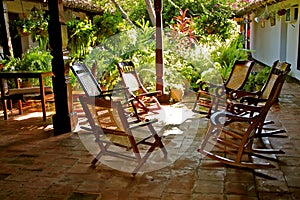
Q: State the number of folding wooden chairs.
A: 1